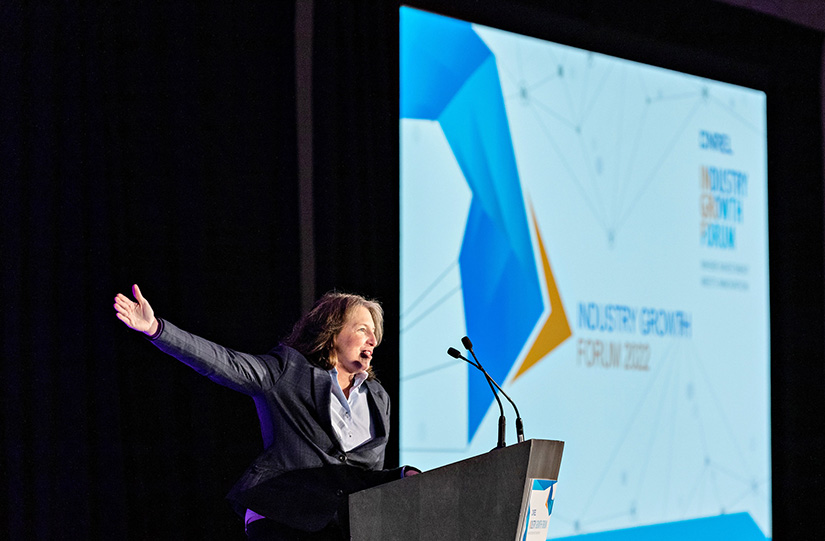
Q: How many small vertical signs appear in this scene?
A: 1